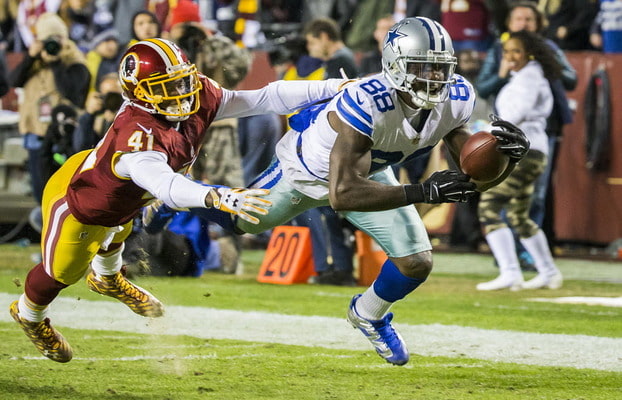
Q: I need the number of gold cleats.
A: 2